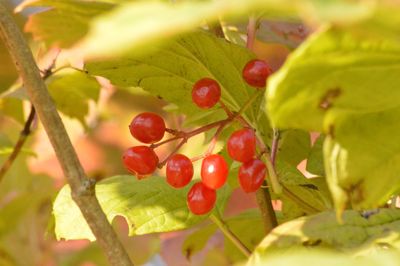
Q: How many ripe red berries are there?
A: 9